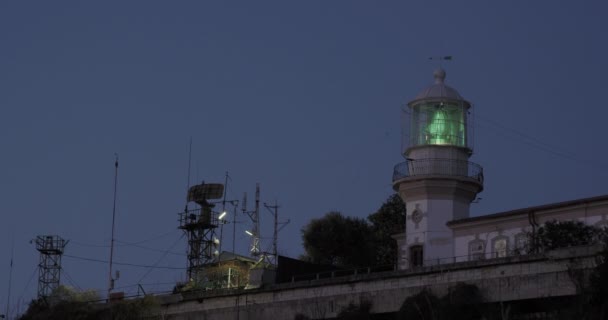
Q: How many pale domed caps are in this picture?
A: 1